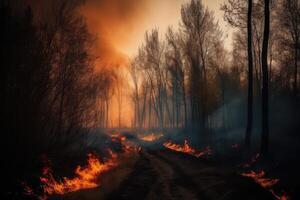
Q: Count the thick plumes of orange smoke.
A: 1